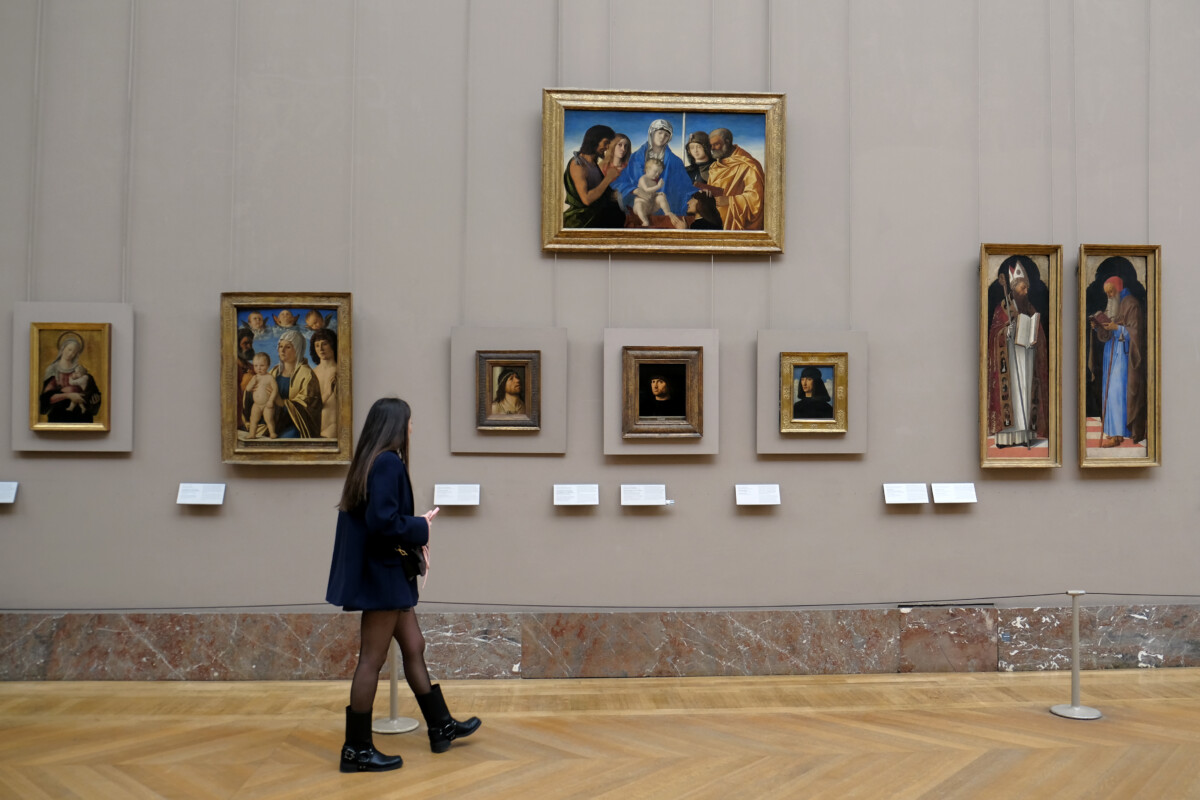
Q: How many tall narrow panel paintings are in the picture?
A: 2